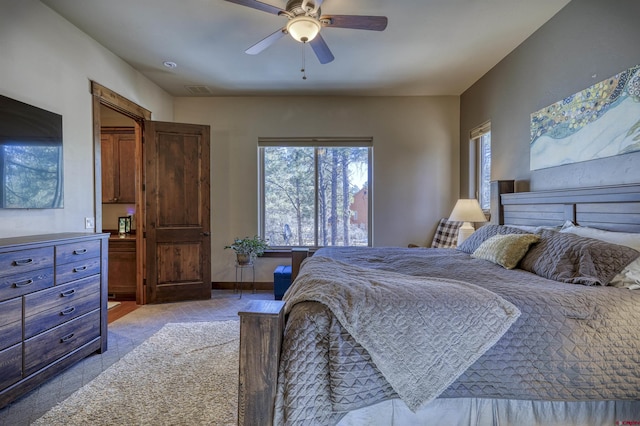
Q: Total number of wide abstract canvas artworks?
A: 1